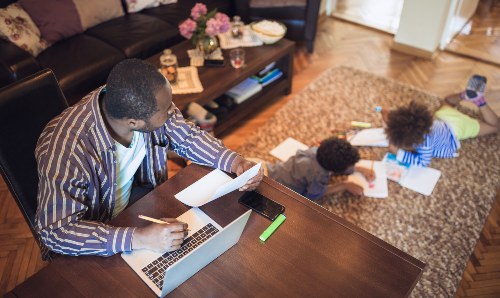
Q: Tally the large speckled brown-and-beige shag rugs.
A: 1